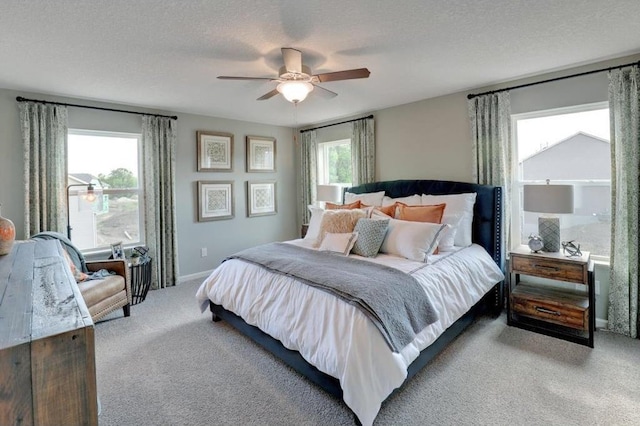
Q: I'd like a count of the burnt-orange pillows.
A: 3